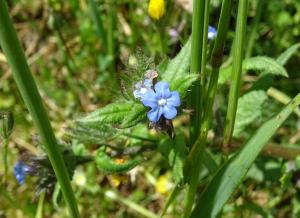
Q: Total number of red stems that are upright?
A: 0